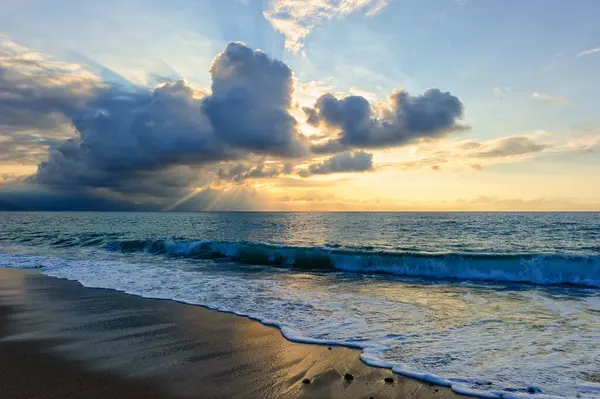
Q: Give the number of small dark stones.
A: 3